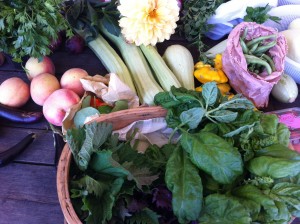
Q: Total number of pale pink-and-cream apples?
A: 5